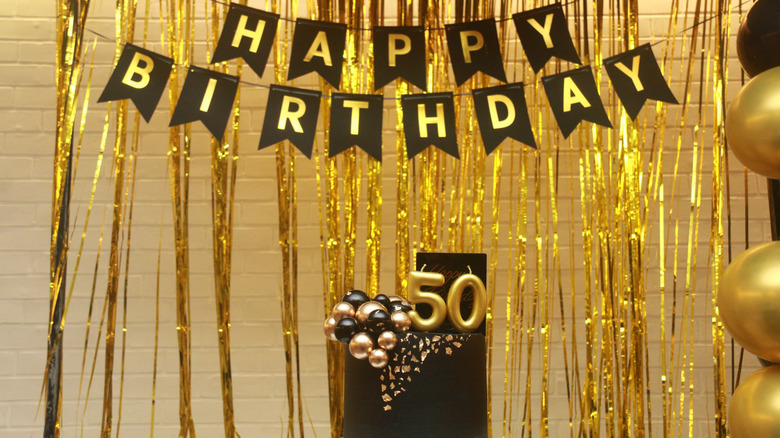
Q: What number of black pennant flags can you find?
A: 13